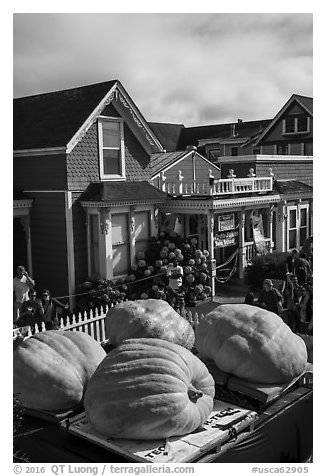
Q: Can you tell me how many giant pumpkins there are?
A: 4